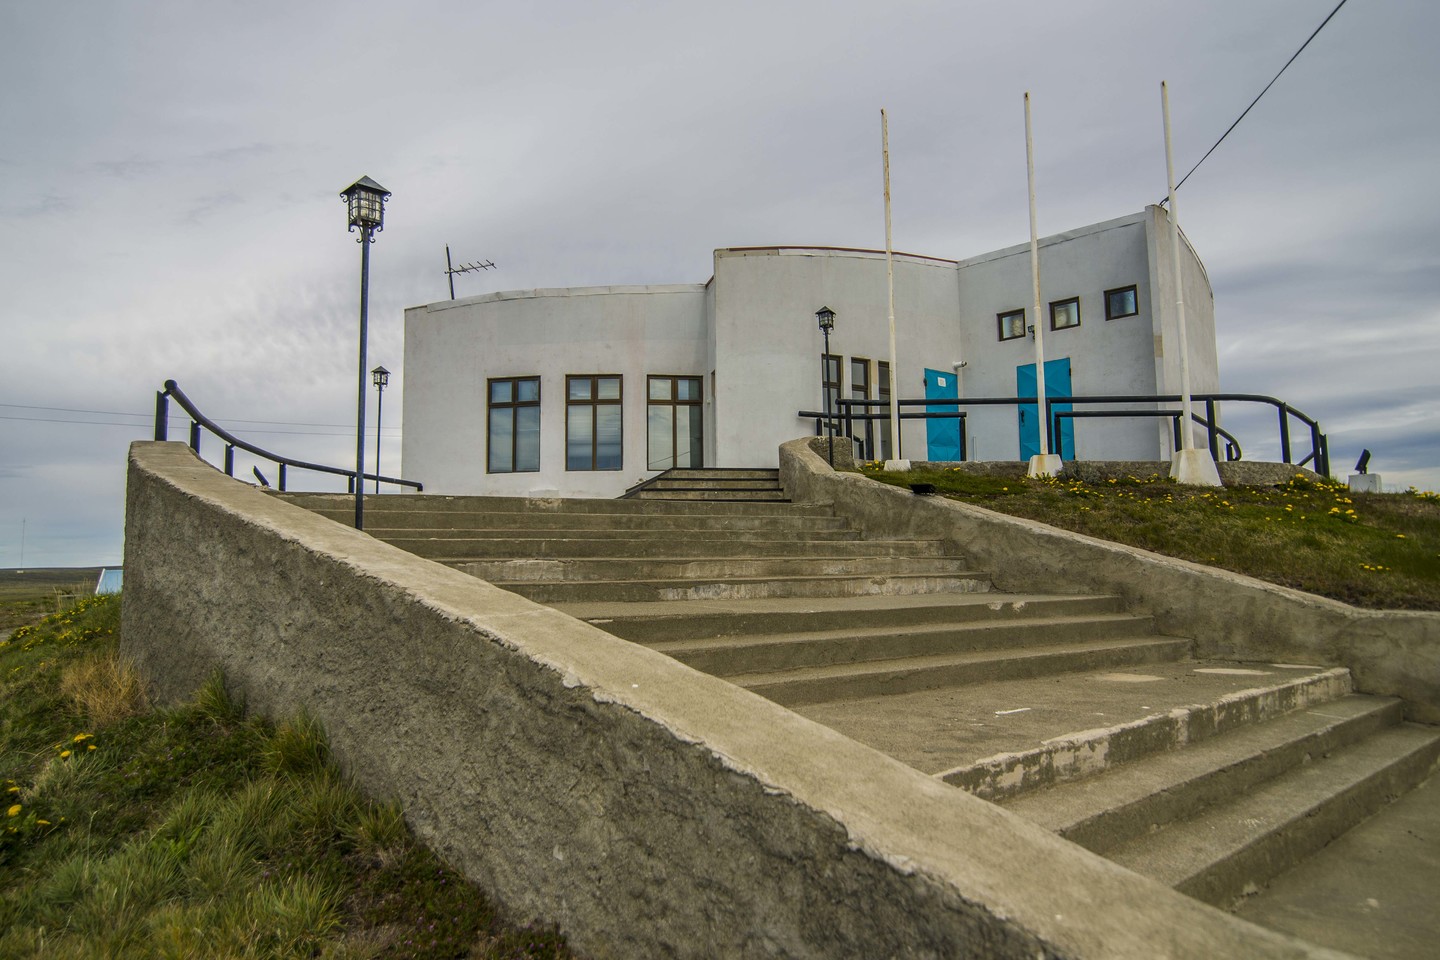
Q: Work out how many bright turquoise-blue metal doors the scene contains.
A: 2